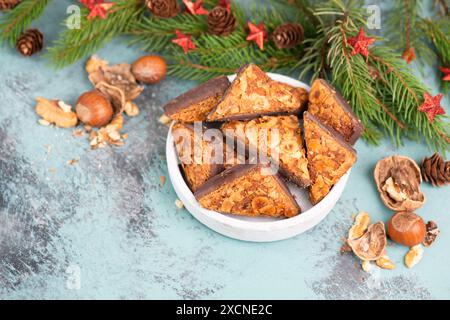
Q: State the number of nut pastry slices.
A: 7